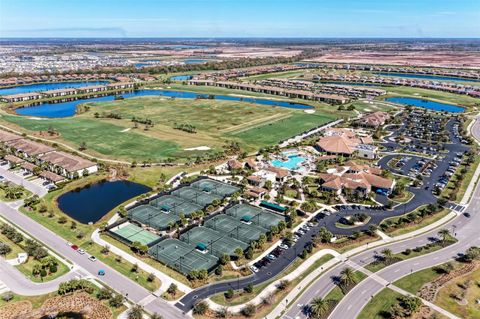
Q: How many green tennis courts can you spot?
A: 9